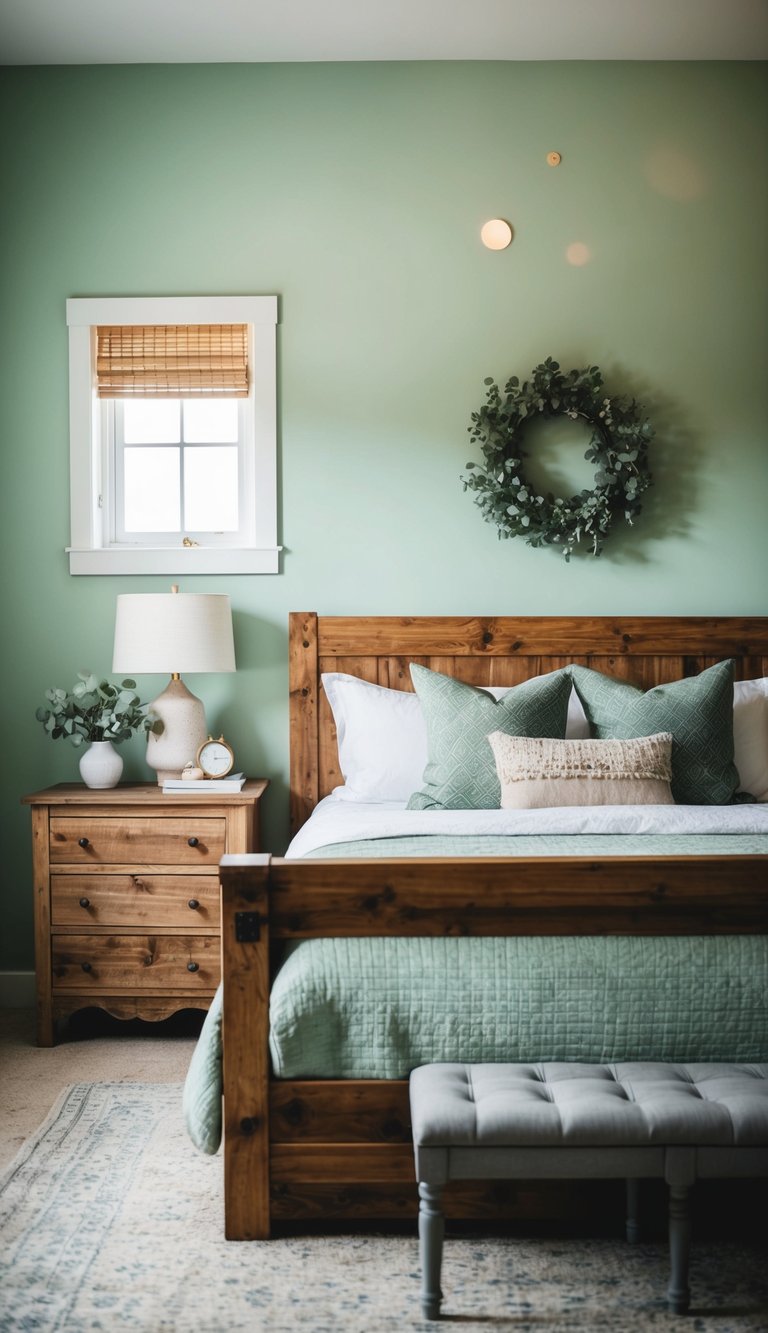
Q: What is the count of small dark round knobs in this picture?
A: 6